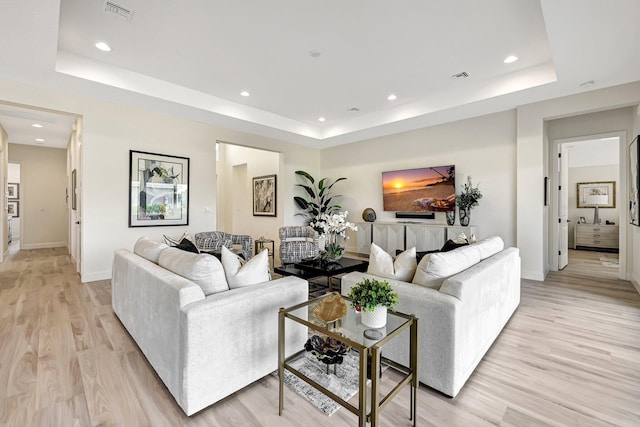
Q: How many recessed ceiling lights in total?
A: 7